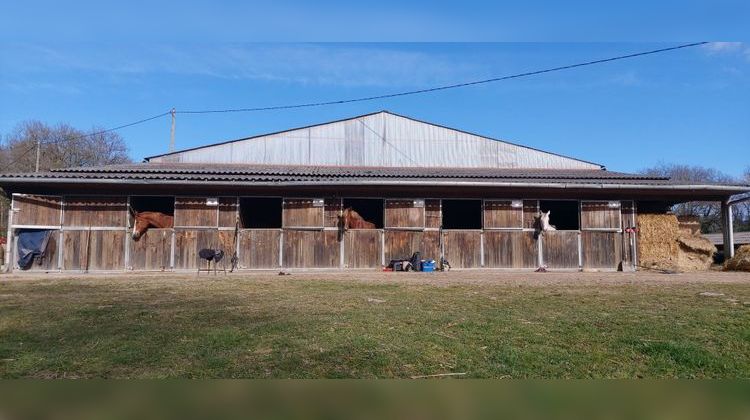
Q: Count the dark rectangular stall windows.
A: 5